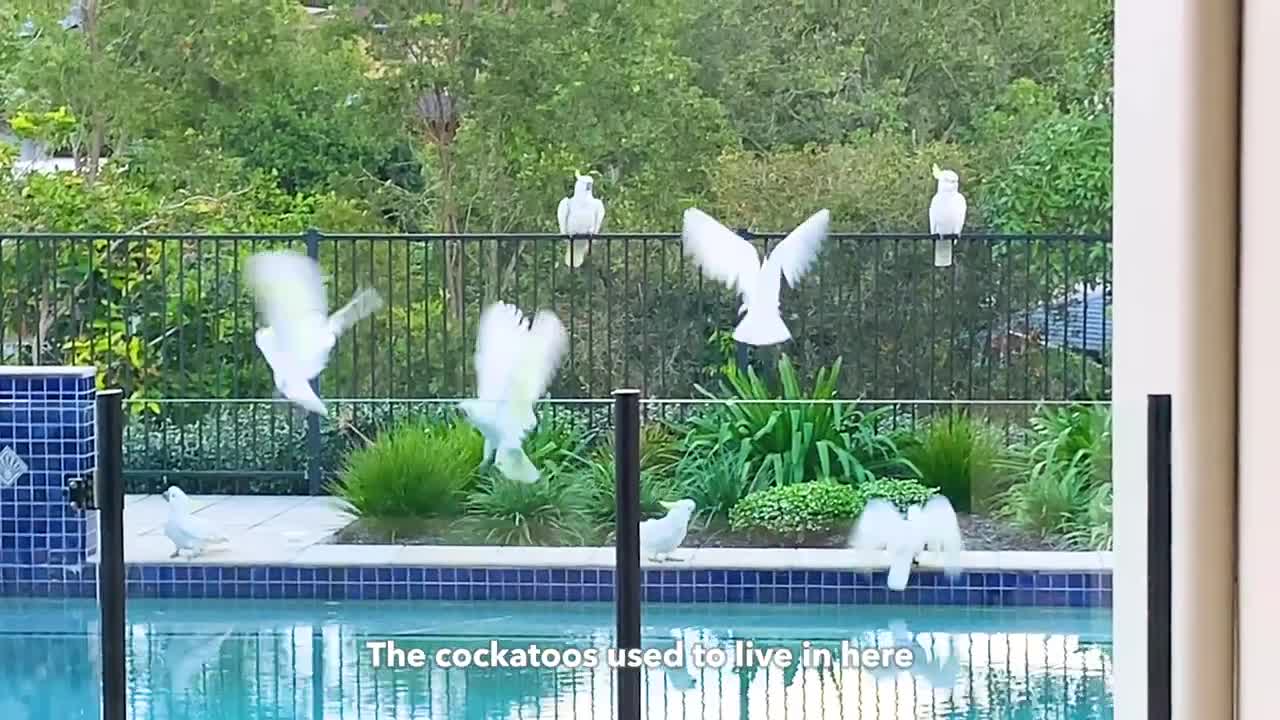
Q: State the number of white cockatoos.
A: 8